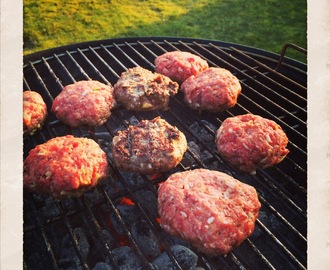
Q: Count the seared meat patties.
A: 2